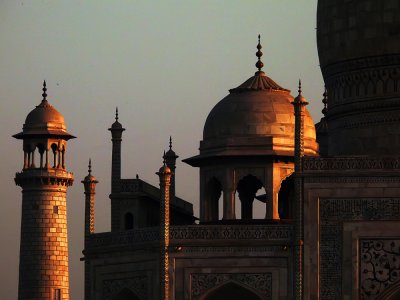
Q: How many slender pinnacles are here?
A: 5